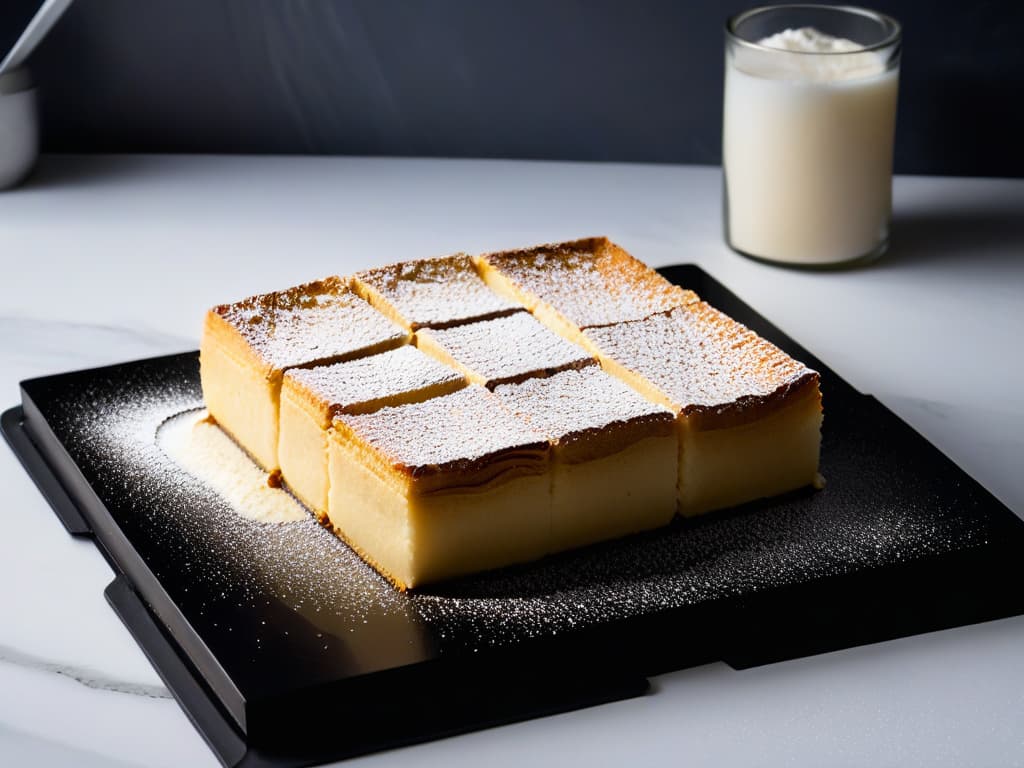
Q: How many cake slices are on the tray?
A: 8